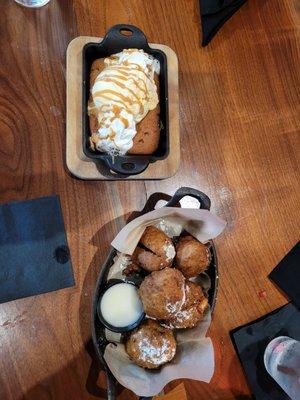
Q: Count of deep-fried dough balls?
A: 5